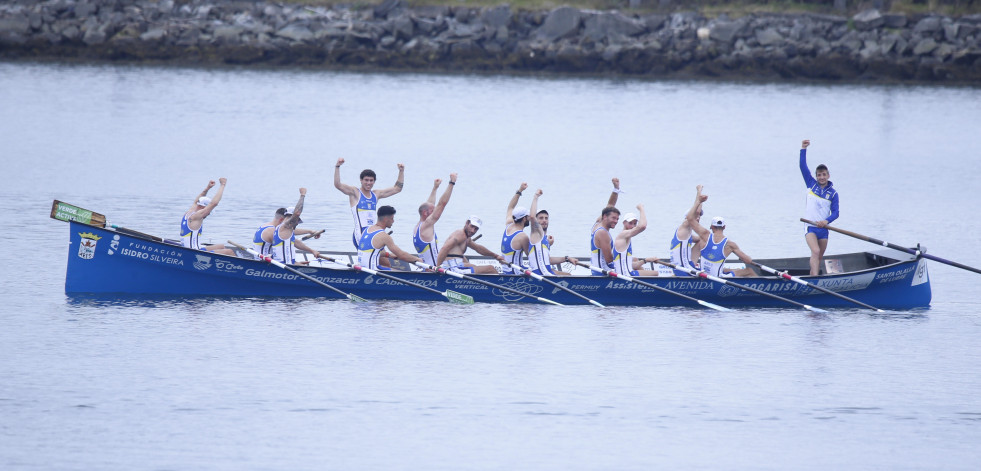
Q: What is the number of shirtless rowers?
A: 1